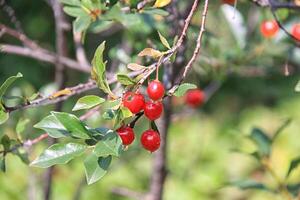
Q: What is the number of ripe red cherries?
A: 8